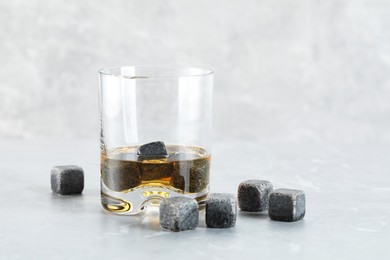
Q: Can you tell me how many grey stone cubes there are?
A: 6